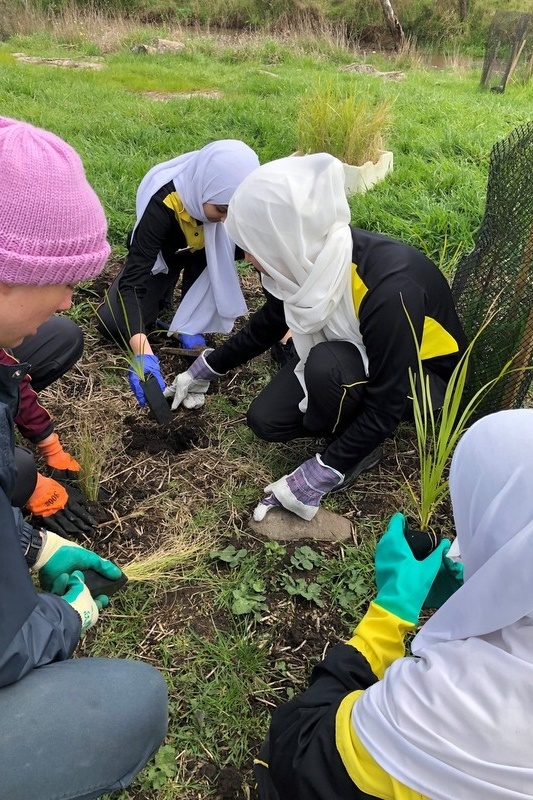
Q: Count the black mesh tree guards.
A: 2